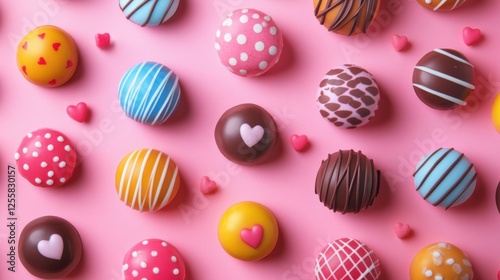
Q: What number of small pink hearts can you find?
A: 7